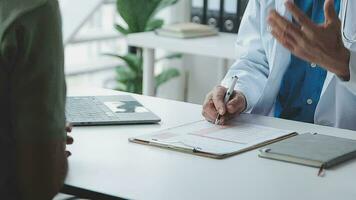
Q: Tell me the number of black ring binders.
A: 3